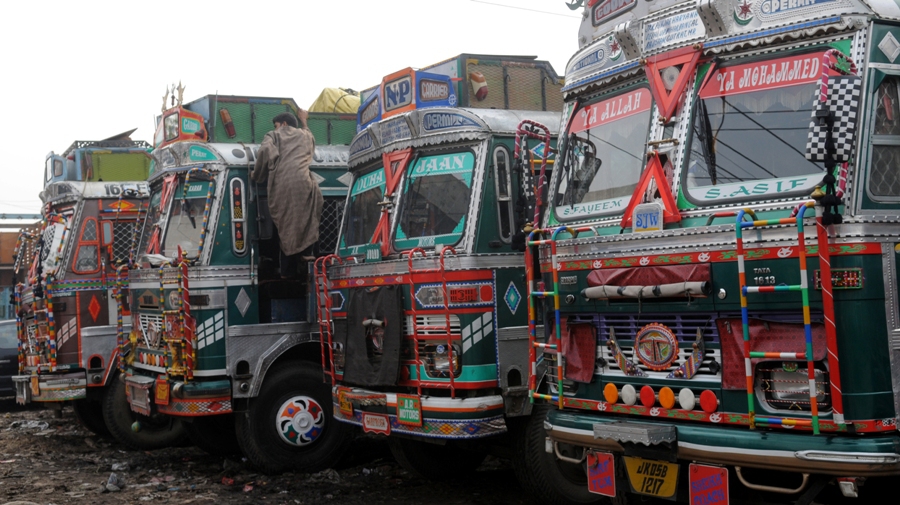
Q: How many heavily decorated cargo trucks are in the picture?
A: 4